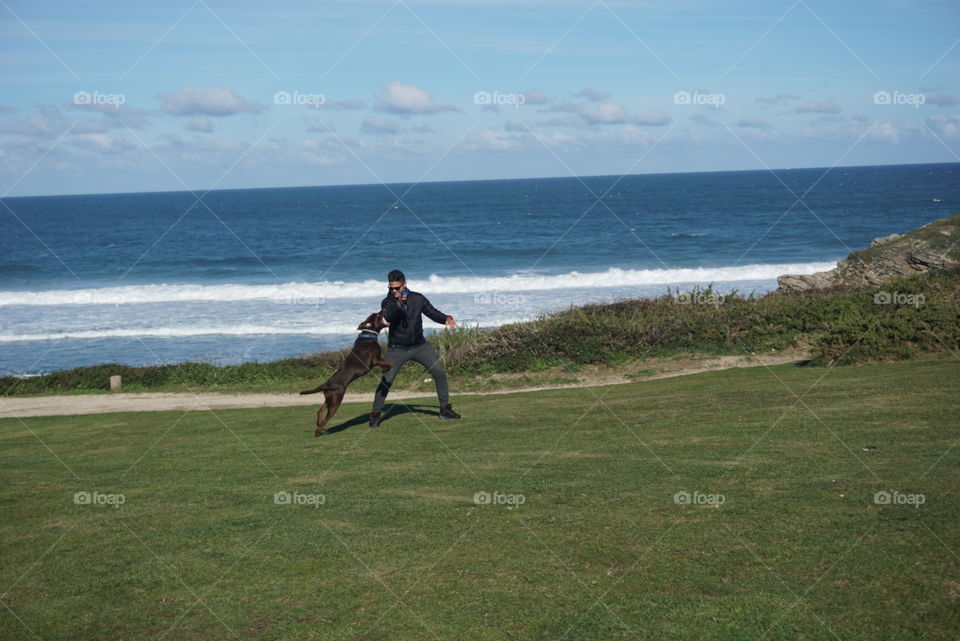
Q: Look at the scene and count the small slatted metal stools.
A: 0